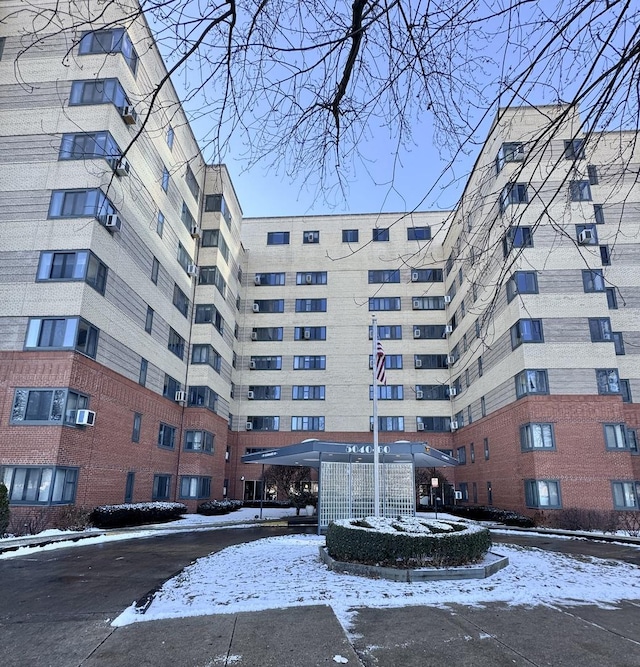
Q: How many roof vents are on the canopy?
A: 2